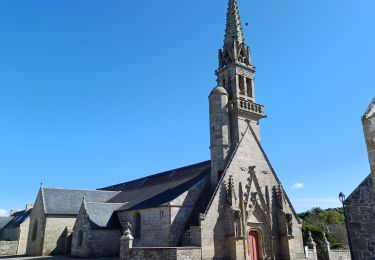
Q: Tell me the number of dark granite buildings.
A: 1